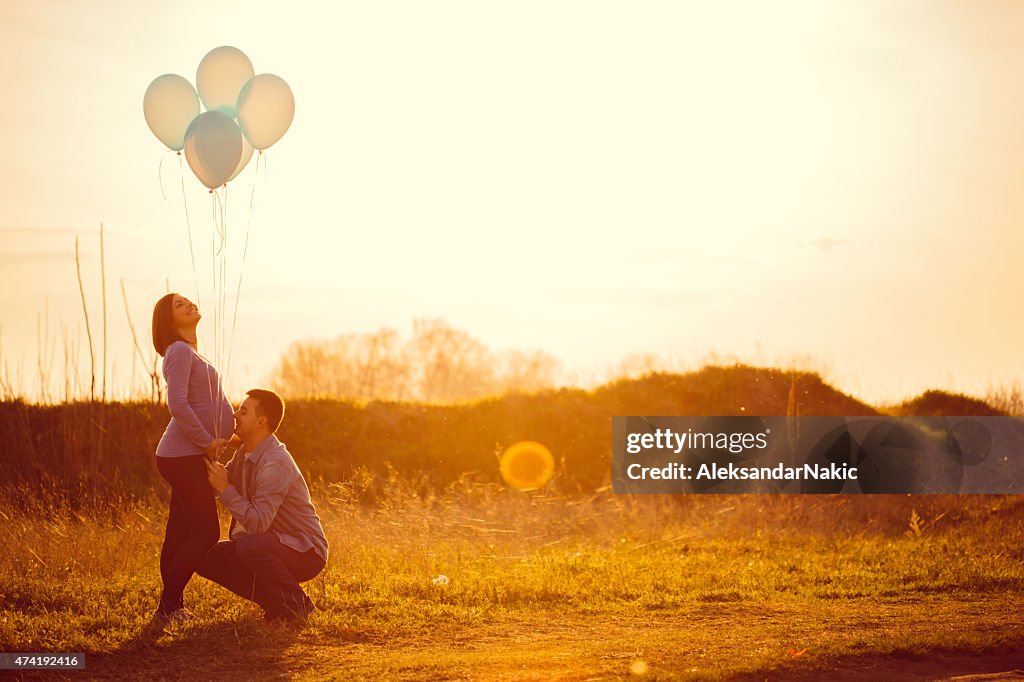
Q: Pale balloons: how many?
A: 5